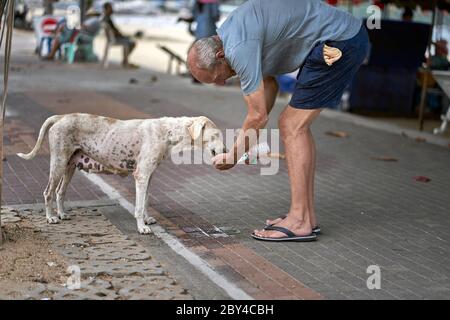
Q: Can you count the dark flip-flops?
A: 2